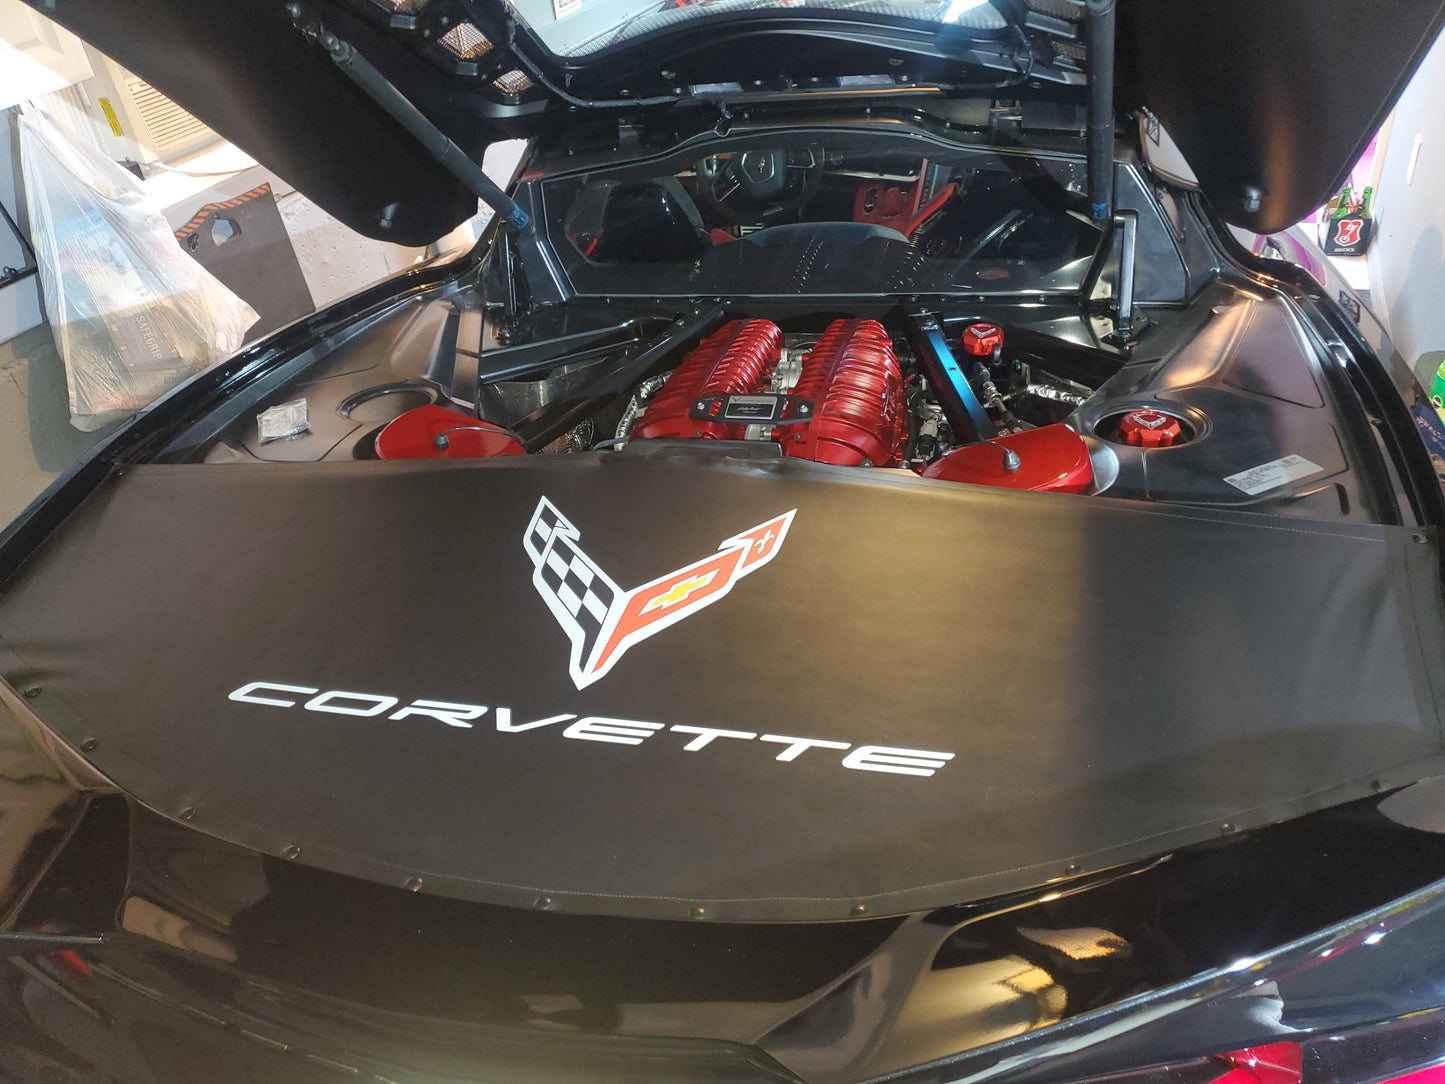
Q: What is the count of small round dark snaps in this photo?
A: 13